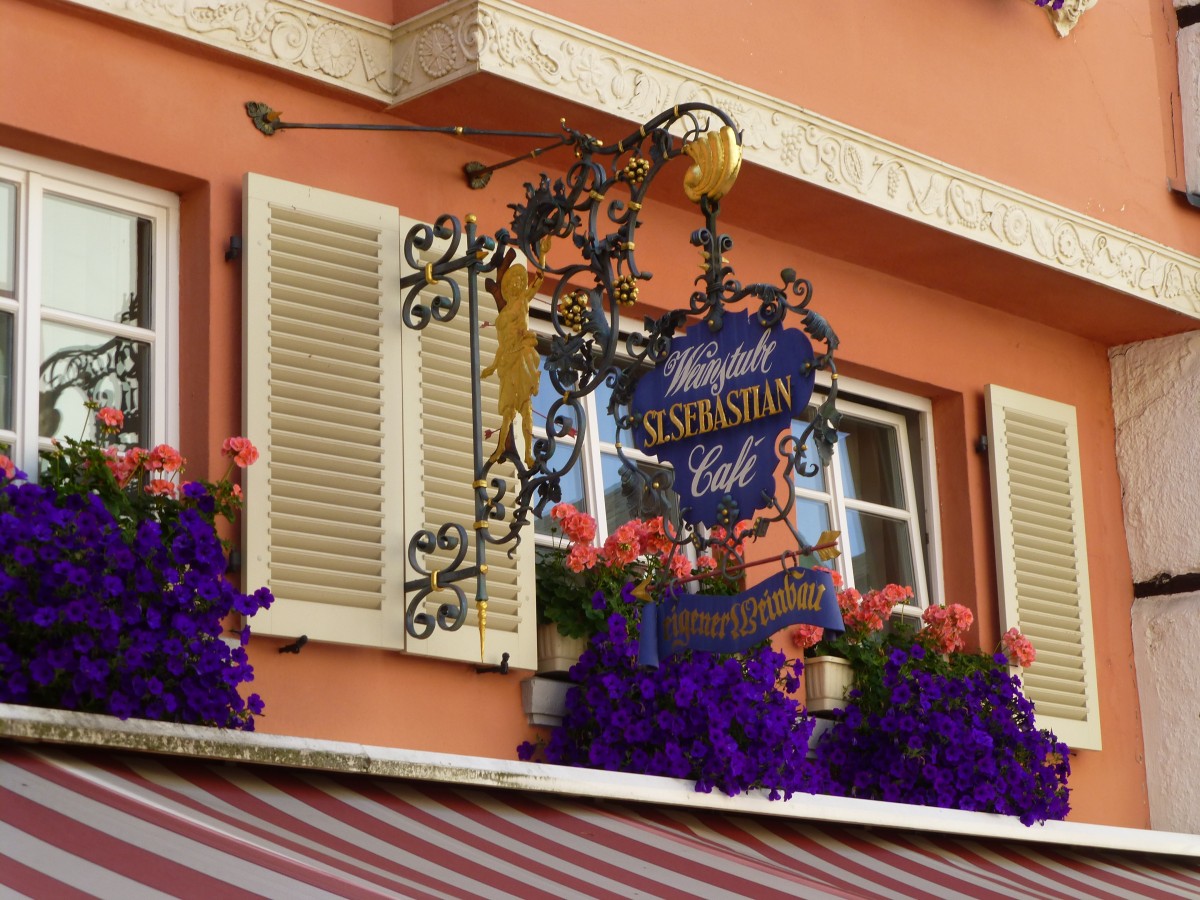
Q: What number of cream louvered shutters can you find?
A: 3